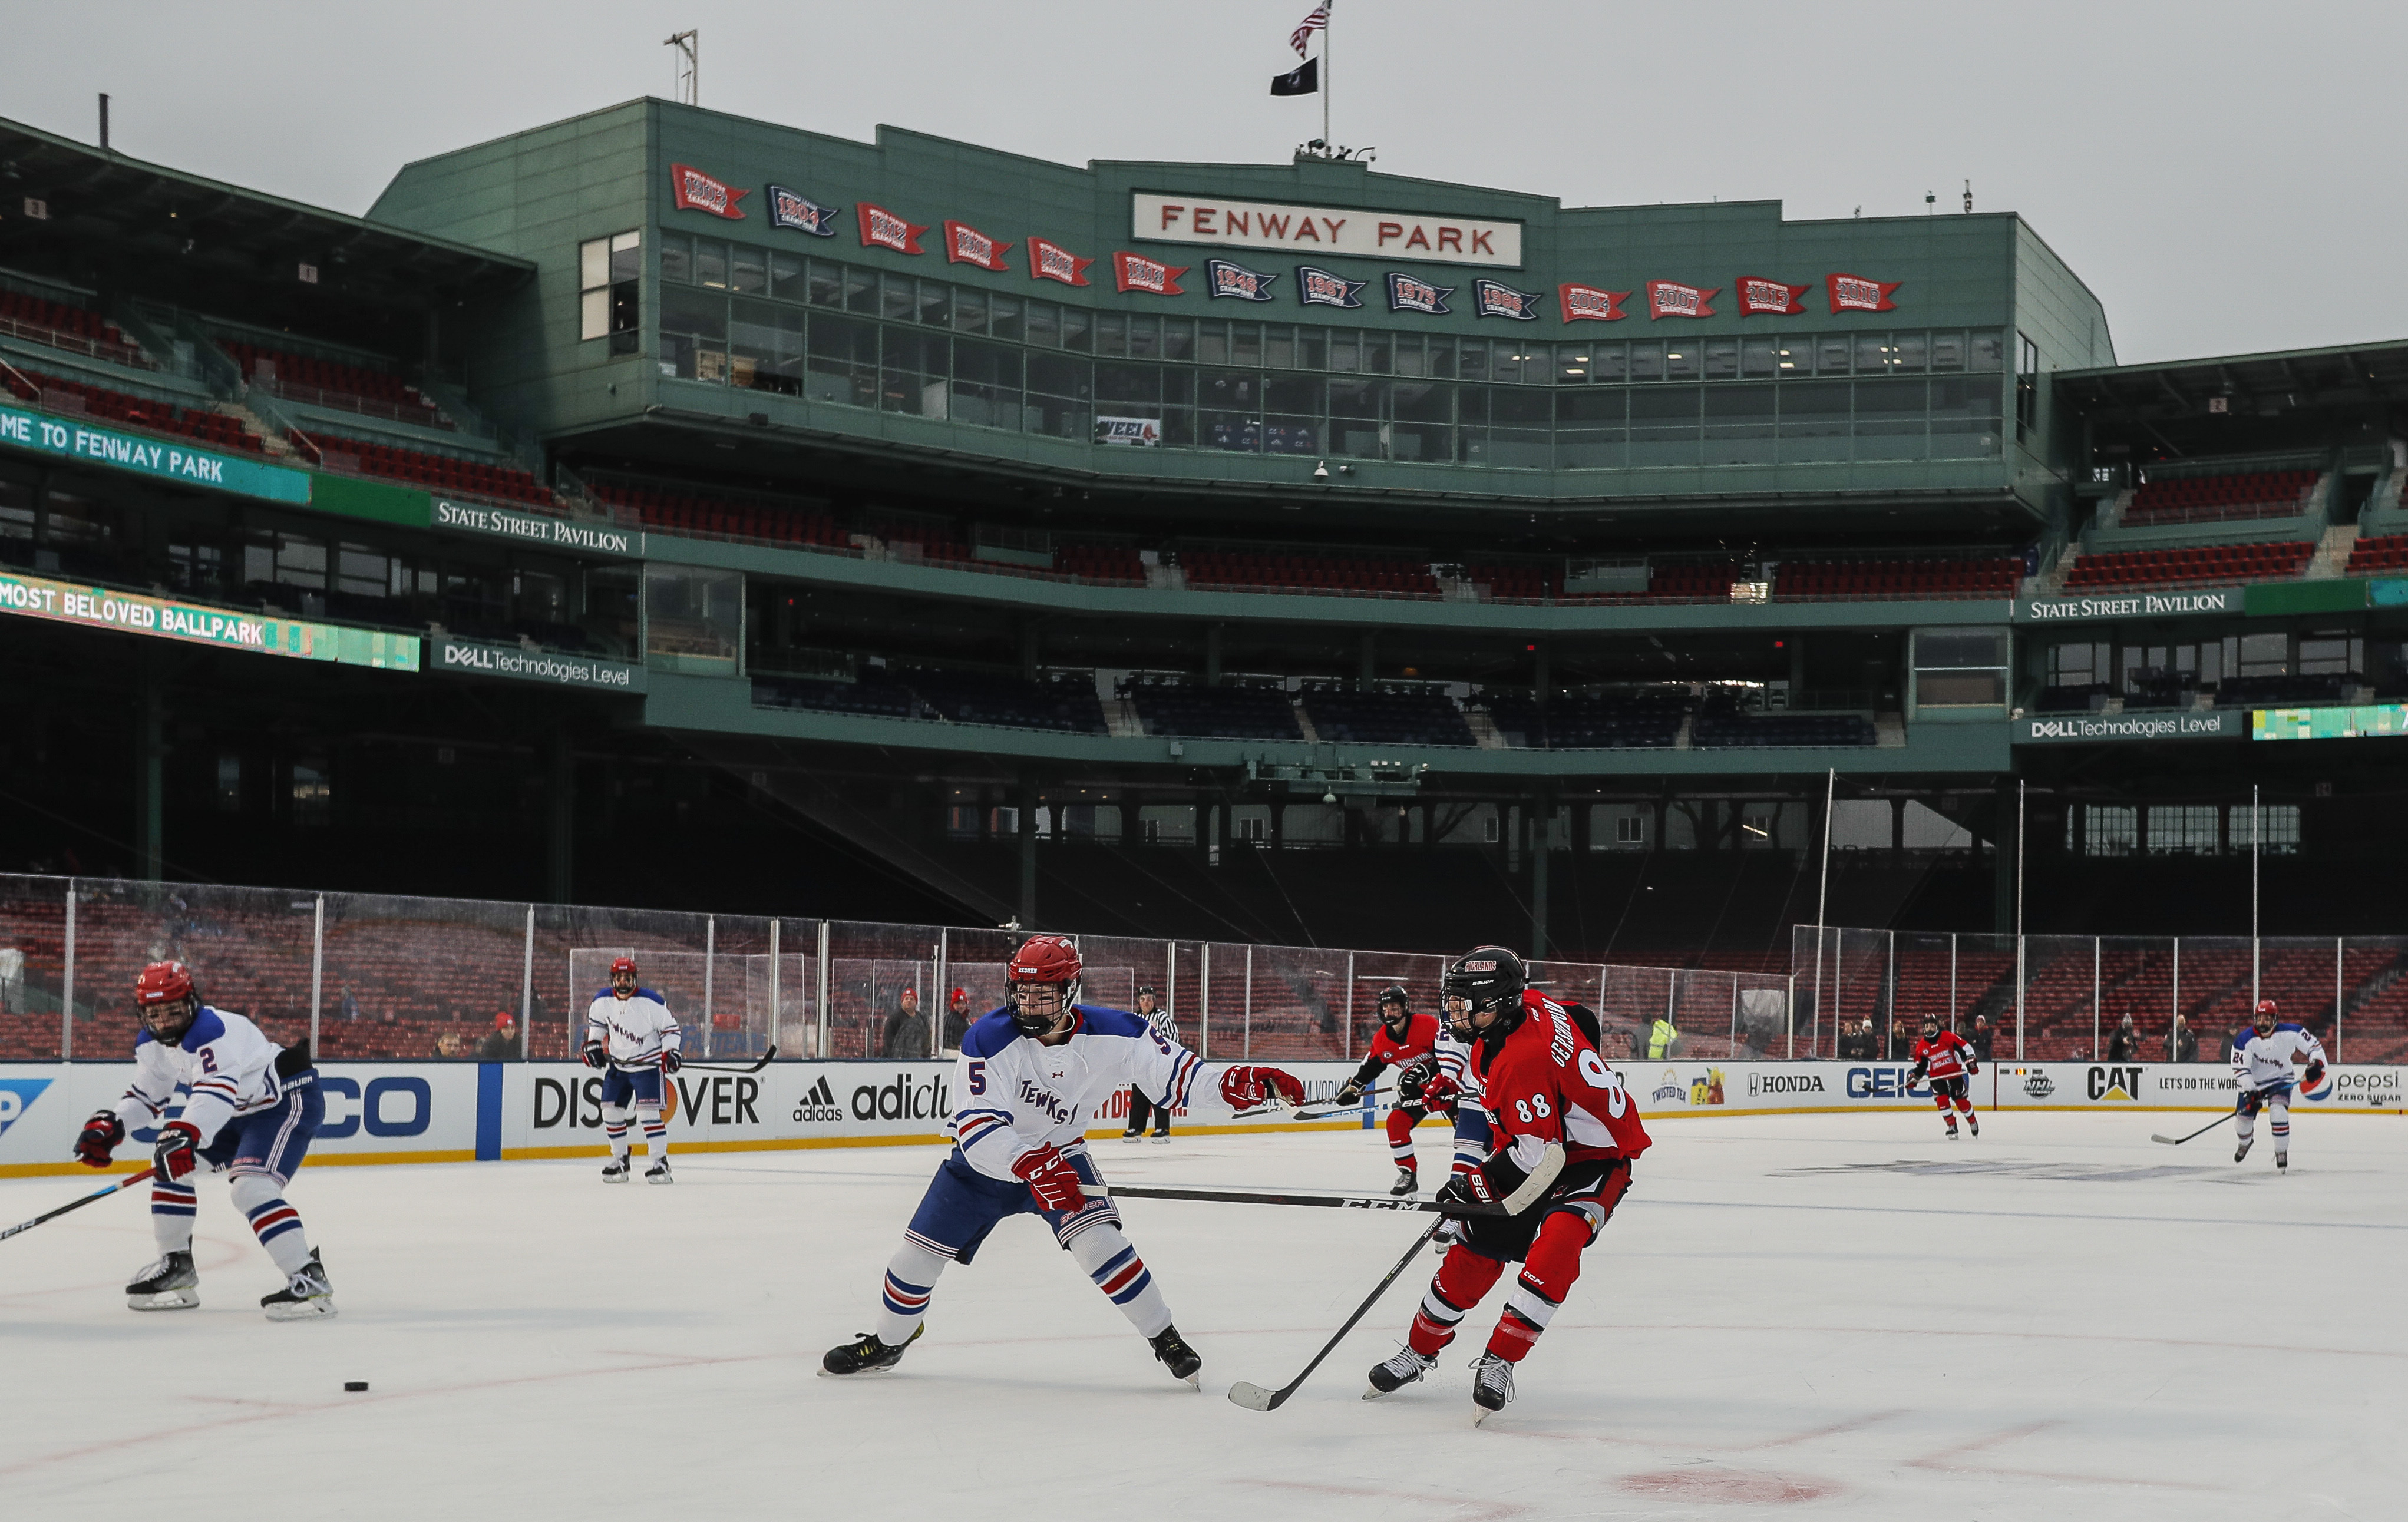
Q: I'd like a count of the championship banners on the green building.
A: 14